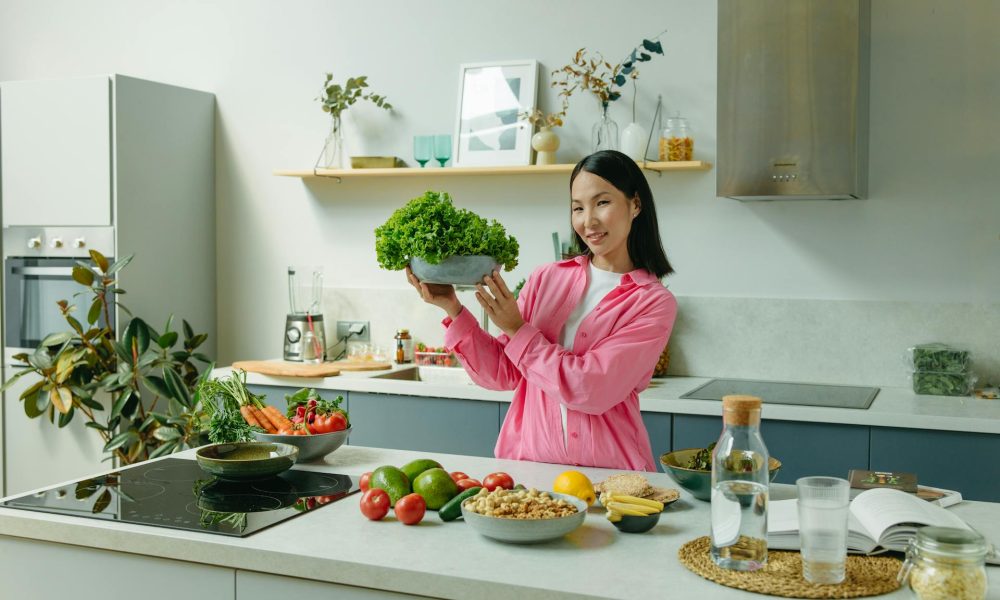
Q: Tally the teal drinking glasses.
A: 2